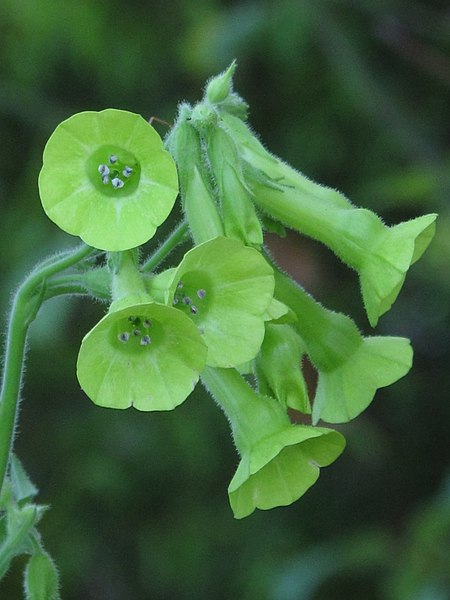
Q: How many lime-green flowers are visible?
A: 6